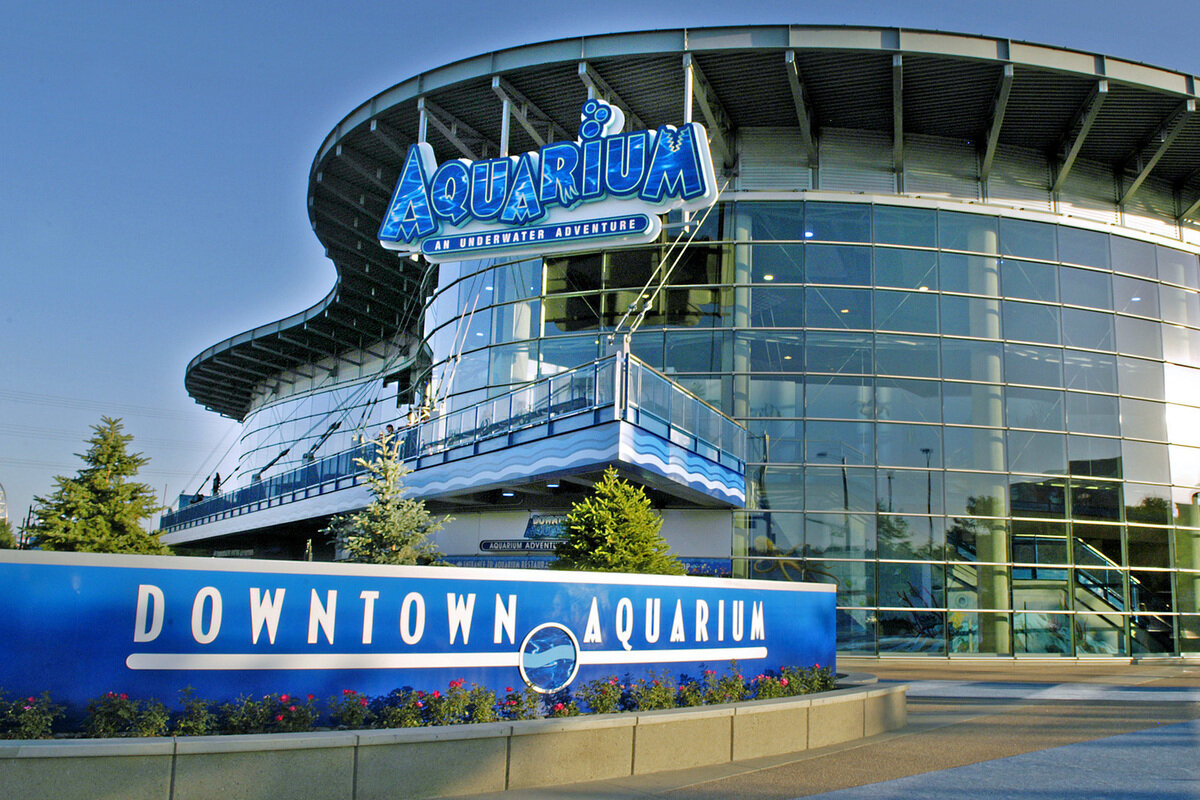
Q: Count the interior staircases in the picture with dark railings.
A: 1